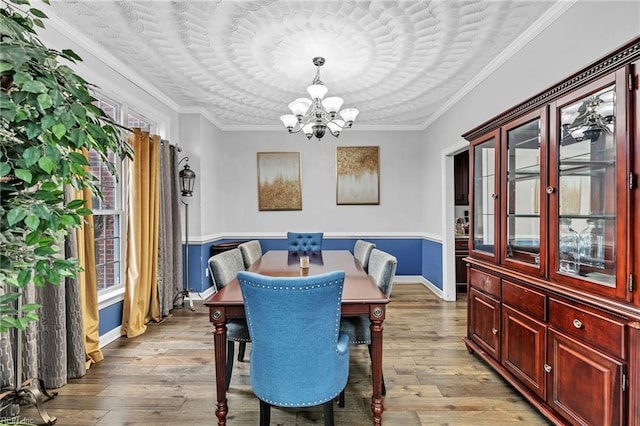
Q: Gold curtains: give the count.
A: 2